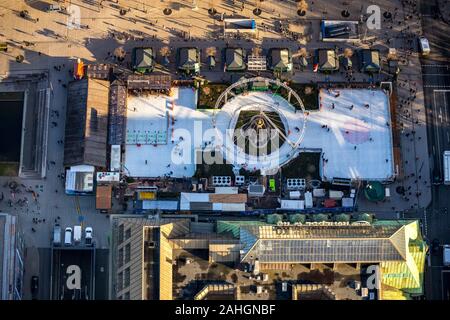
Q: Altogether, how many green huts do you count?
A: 6